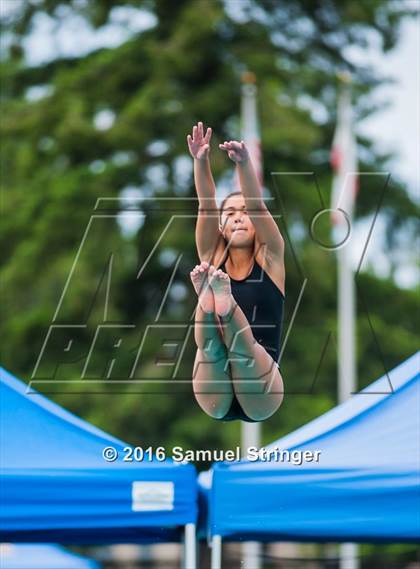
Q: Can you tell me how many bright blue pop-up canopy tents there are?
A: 2